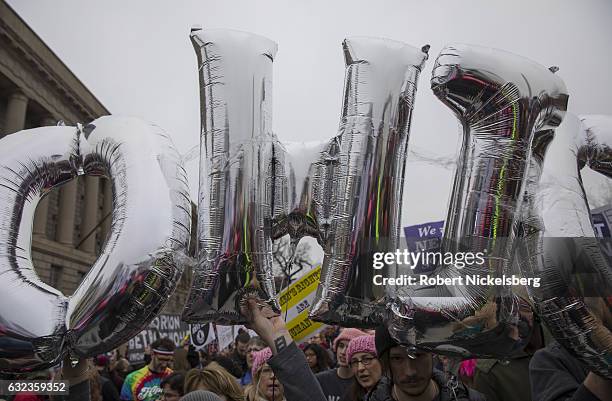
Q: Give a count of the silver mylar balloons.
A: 4